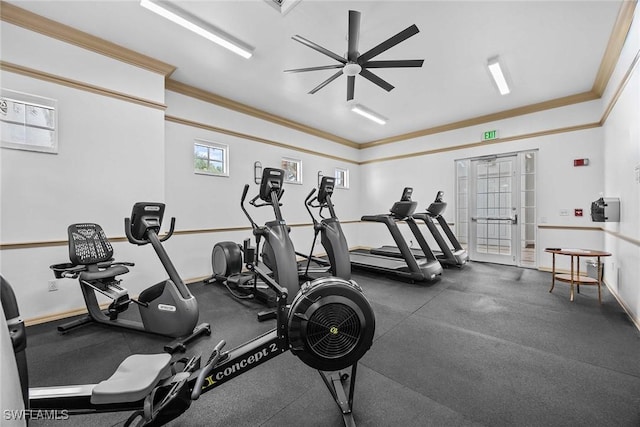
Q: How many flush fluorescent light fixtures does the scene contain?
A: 3